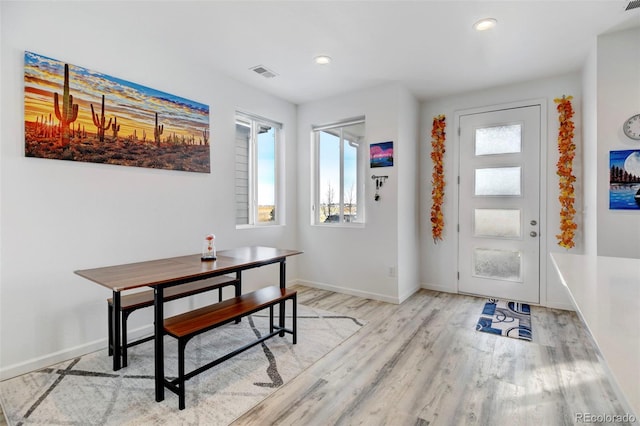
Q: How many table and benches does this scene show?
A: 3